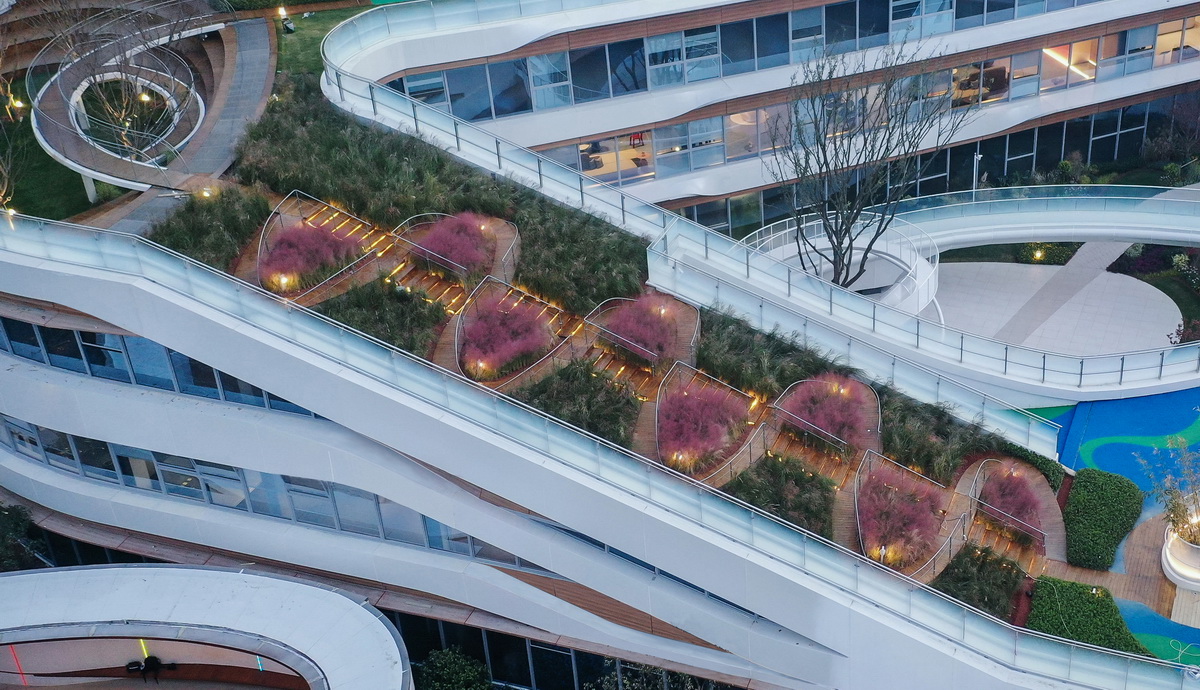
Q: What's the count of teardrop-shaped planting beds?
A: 8